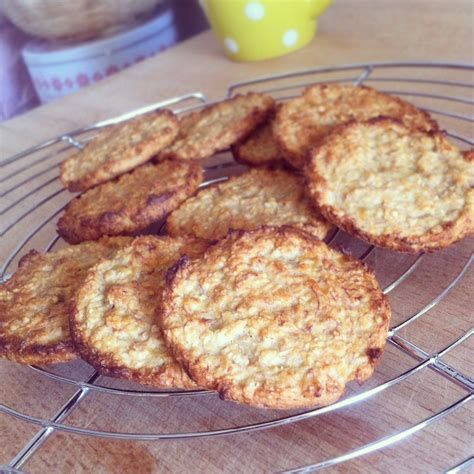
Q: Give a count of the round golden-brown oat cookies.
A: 10